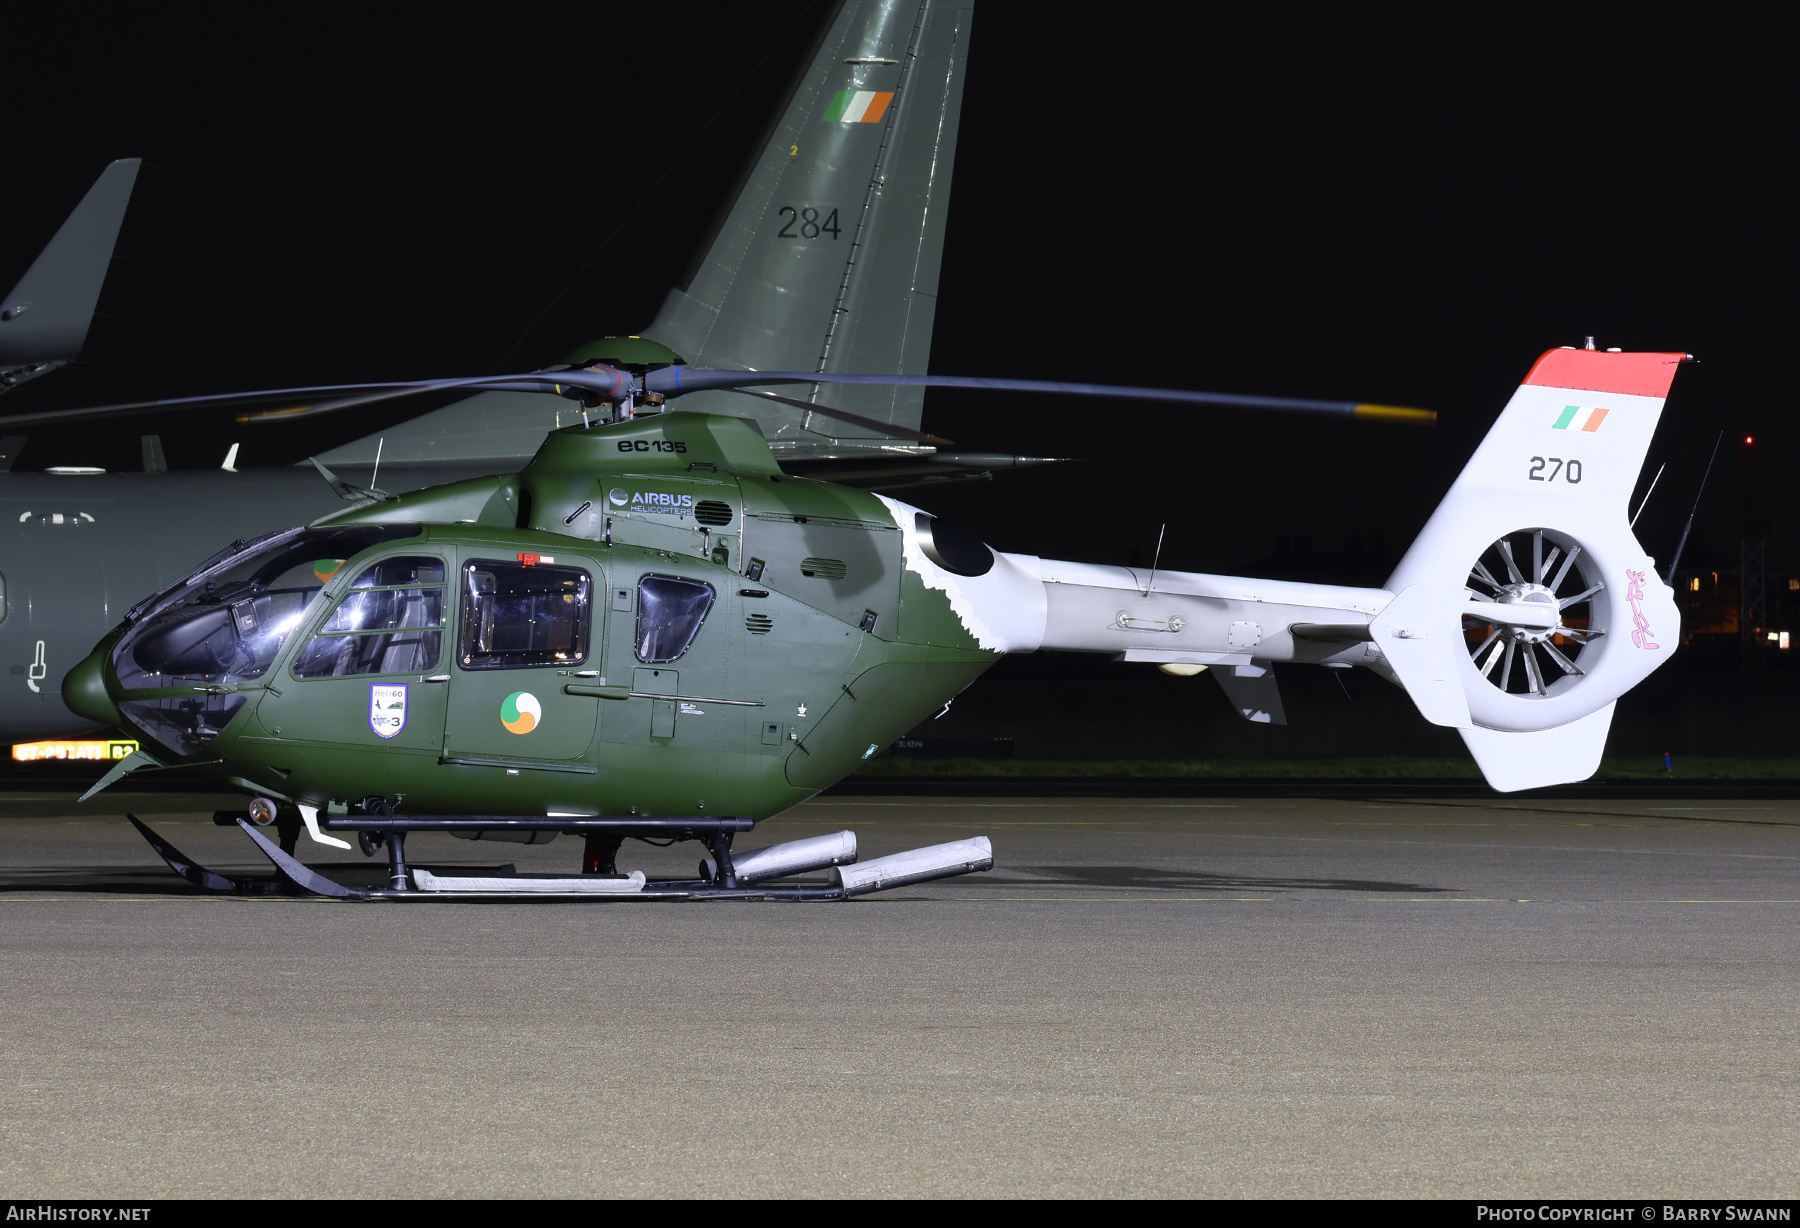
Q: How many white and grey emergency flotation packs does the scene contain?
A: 3